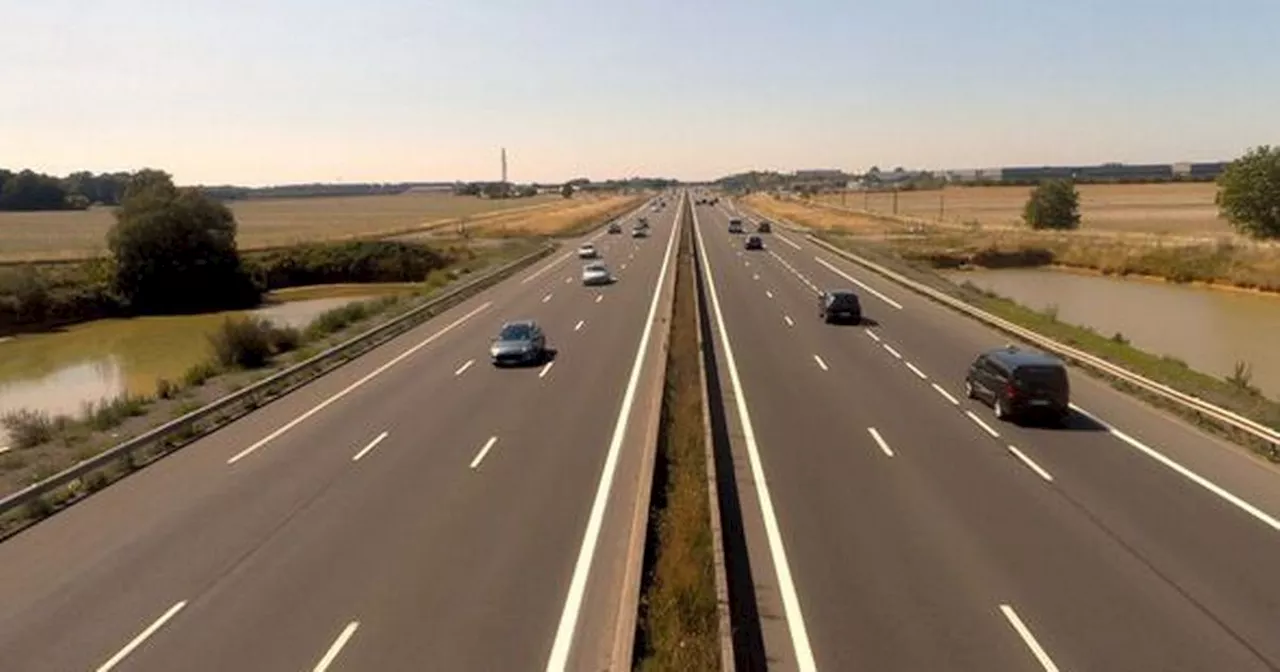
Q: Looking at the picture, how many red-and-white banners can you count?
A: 0